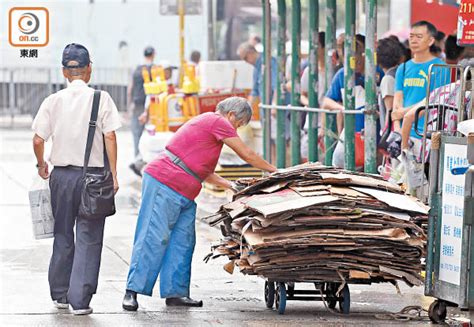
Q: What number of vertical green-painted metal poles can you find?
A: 7